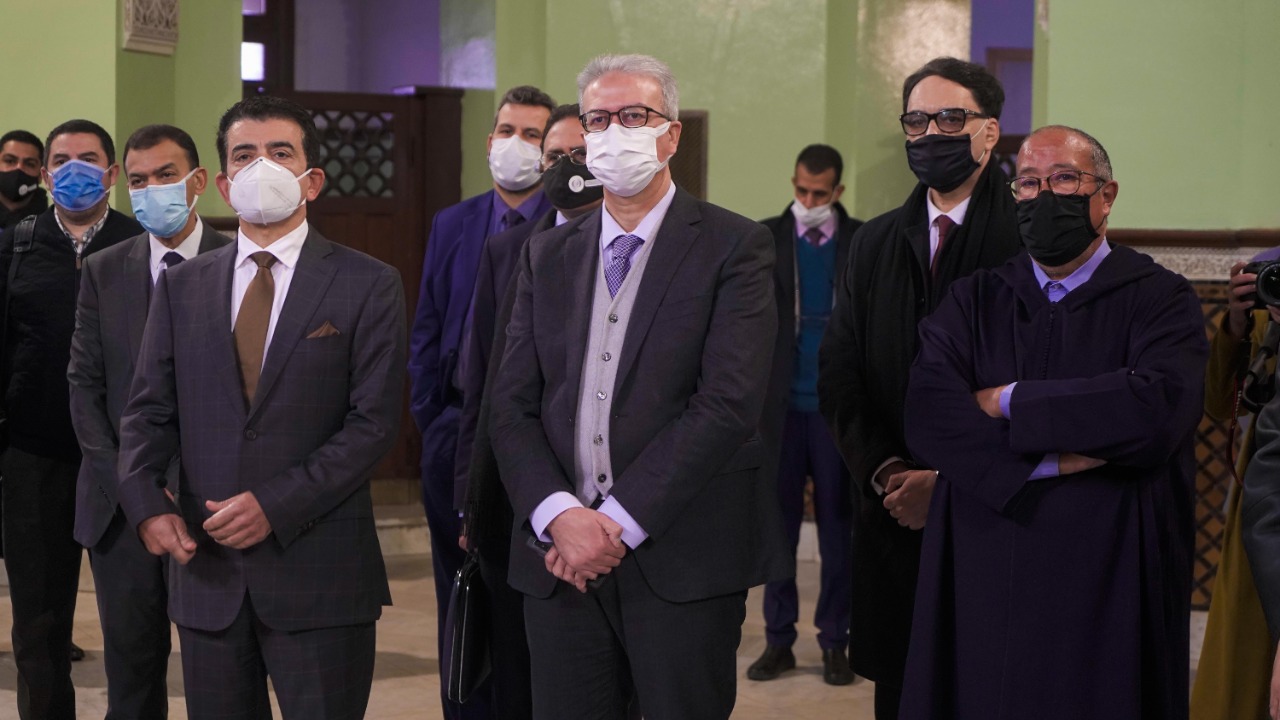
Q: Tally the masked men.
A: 10